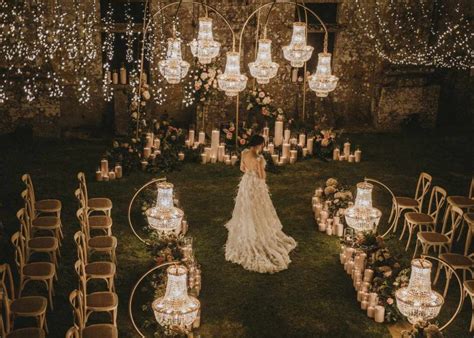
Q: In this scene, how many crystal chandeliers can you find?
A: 10